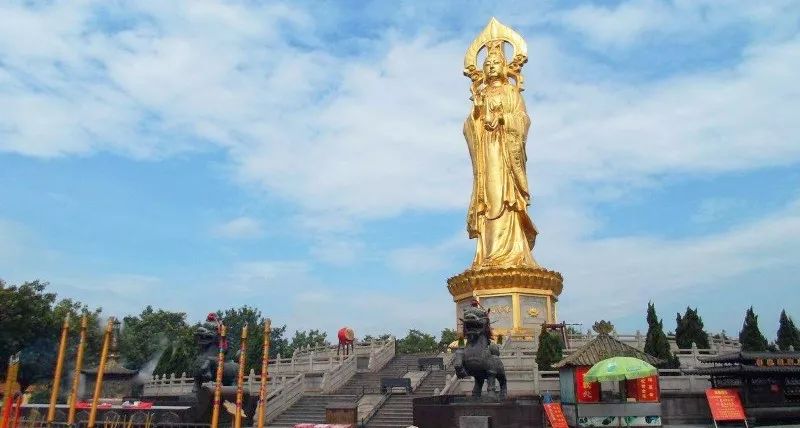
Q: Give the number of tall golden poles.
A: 6